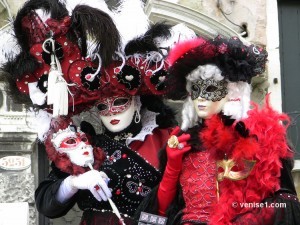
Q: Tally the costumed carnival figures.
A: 2